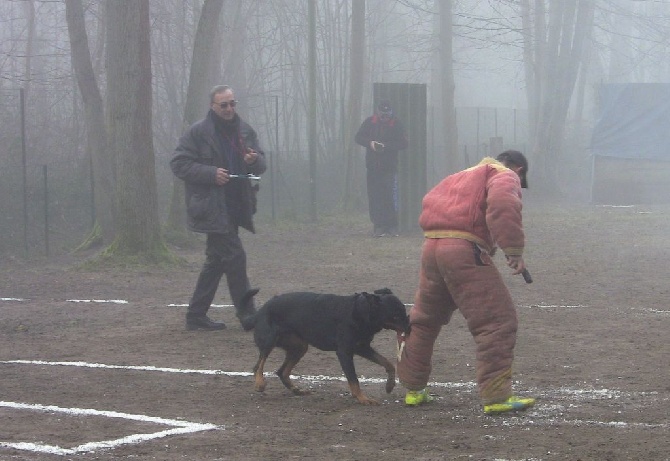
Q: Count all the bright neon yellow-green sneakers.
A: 2